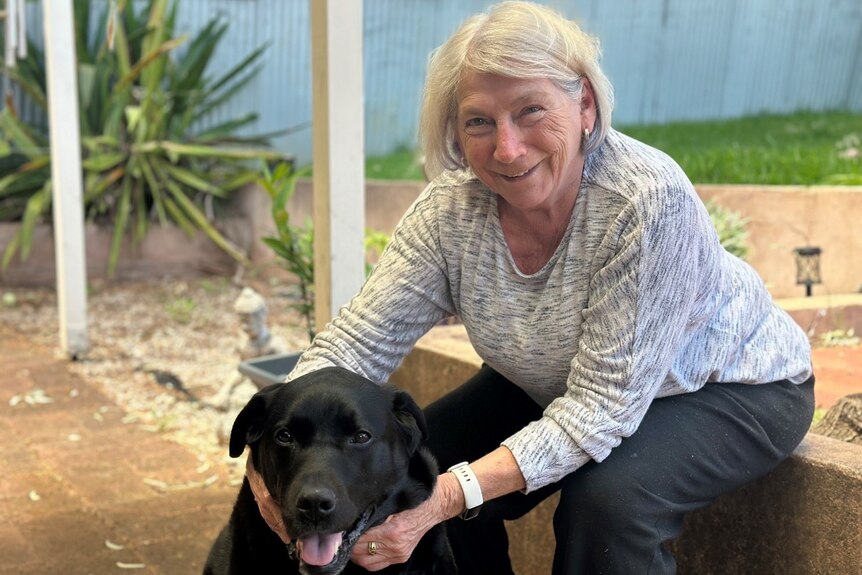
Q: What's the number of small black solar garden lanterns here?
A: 1